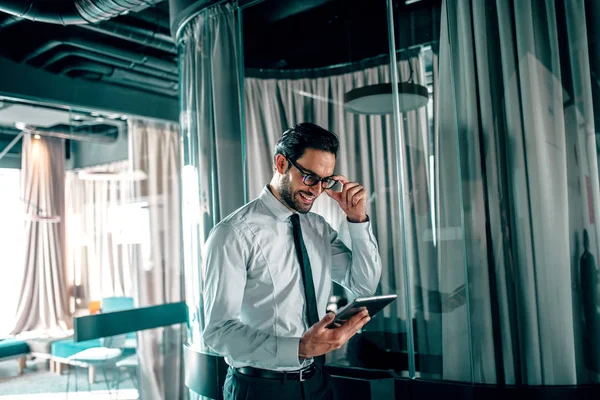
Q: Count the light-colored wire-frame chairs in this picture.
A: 2